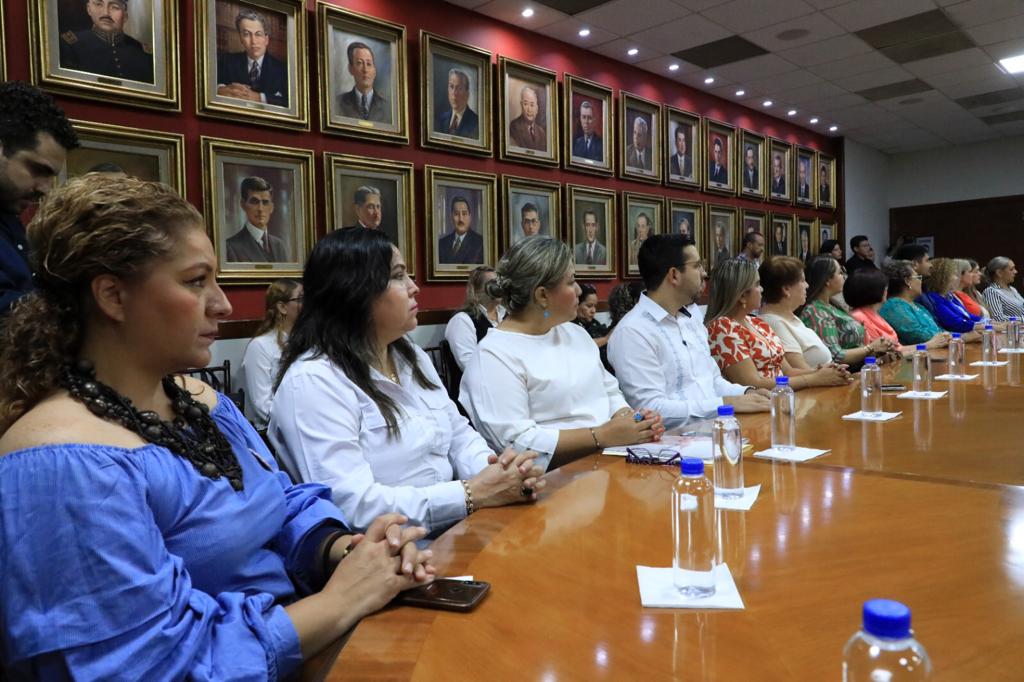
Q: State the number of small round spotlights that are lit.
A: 10